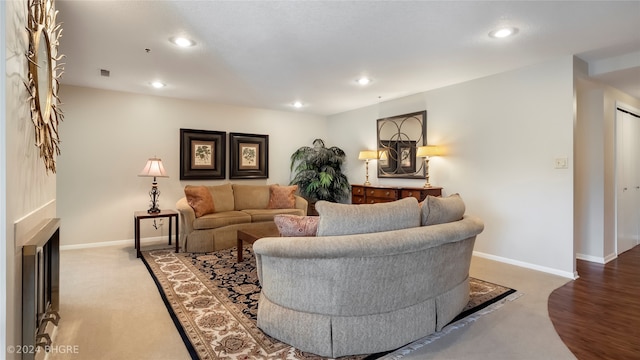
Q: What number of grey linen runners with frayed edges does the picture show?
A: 0